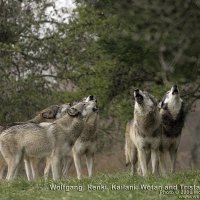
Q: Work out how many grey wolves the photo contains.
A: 5